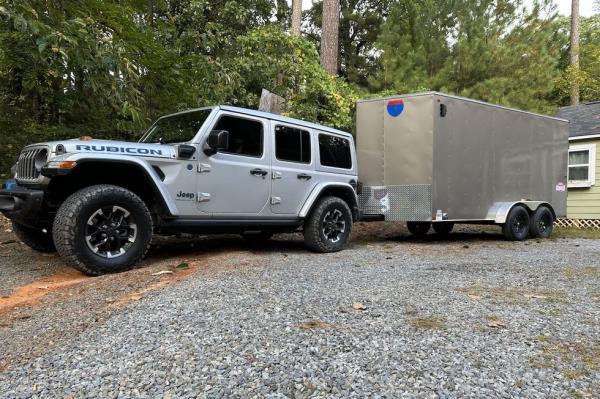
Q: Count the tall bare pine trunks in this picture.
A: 3